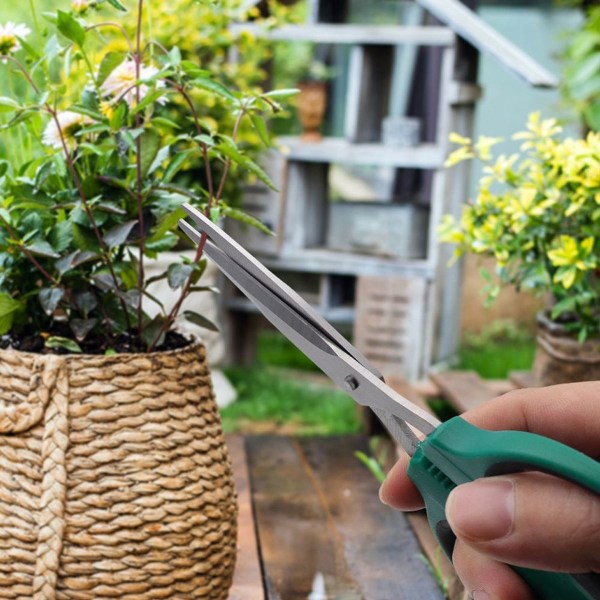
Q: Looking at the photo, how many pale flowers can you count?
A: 3